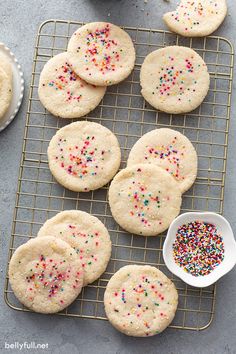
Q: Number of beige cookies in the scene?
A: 11